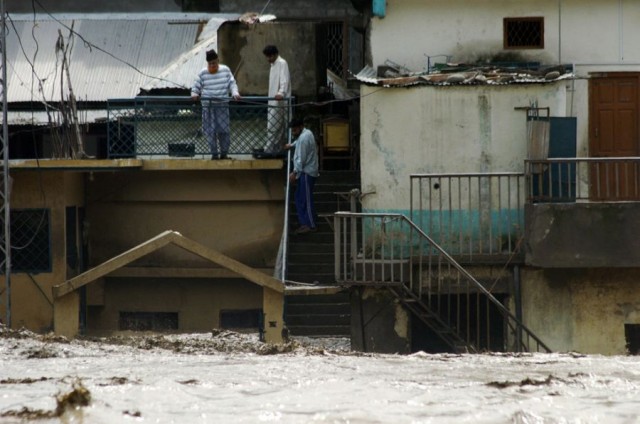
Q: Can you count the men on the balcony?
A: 2